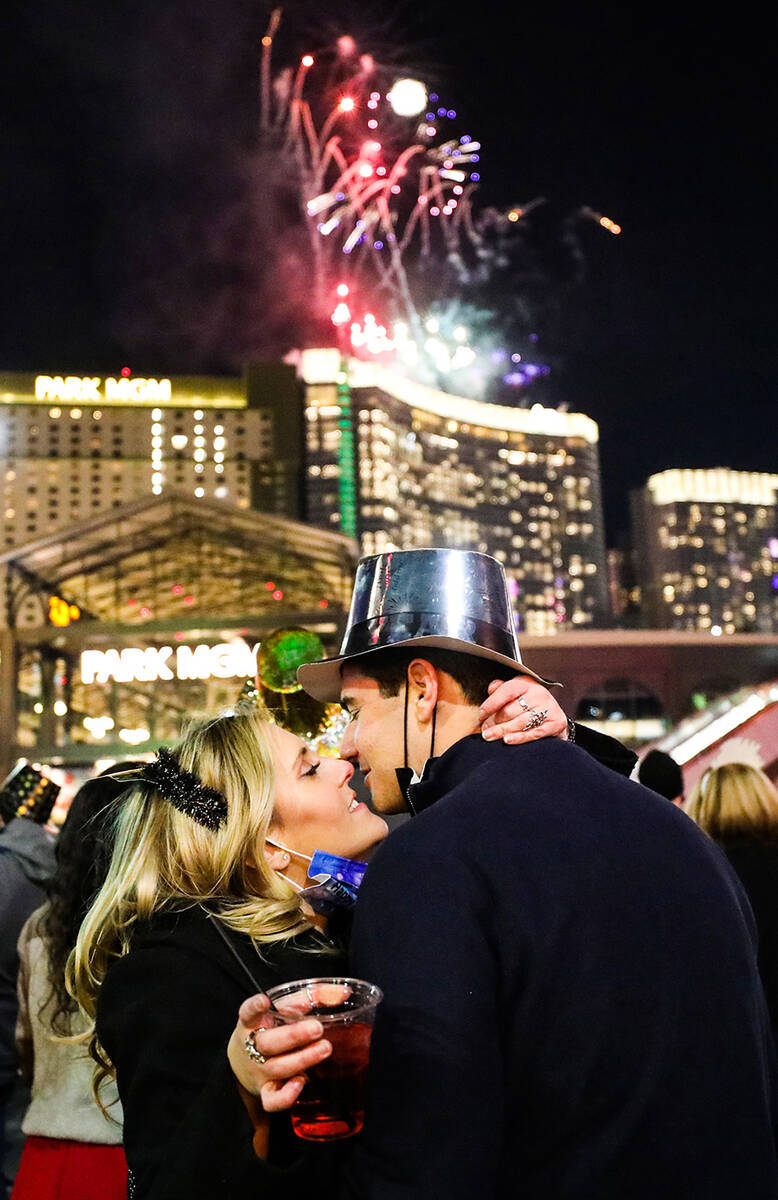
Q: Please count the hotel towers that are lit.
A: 3